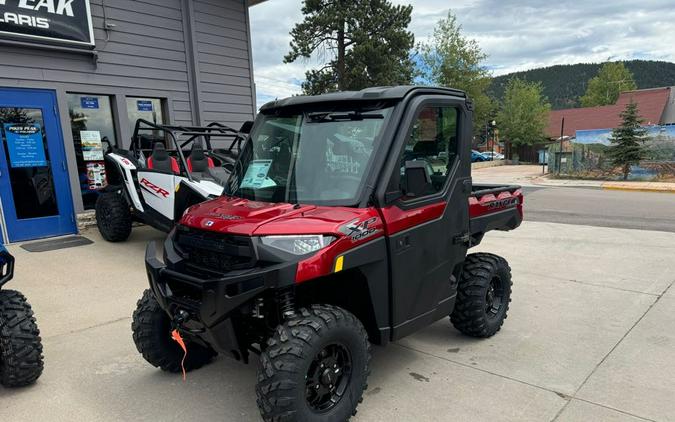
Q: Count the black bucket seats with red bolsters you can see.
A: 2